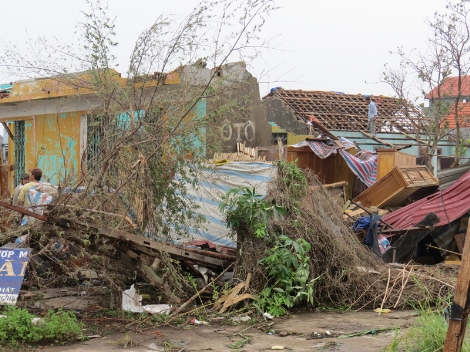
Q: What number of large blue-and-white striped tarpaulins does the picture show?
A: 1